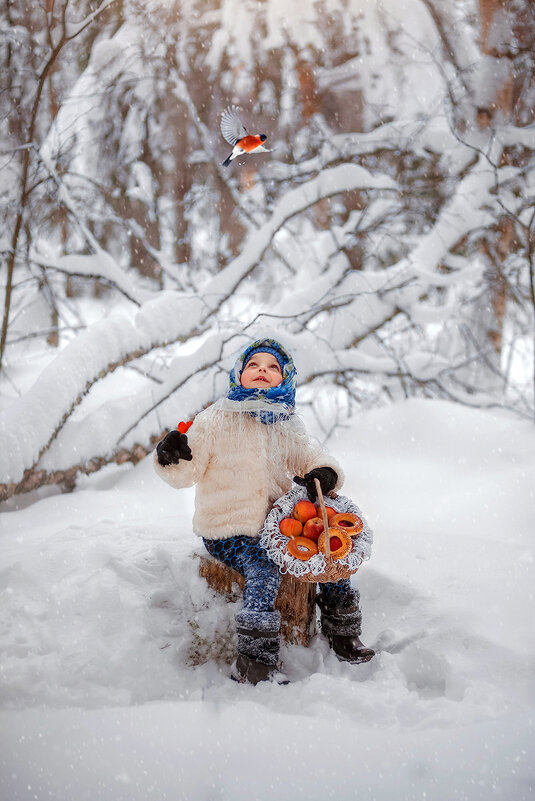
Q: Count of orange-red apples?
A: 4